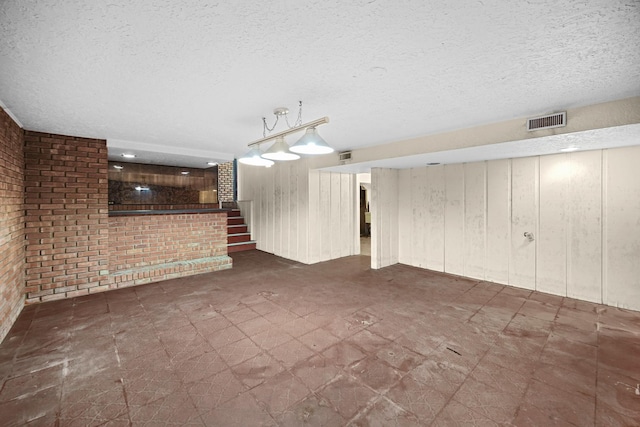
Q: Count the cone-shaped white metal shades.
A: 3